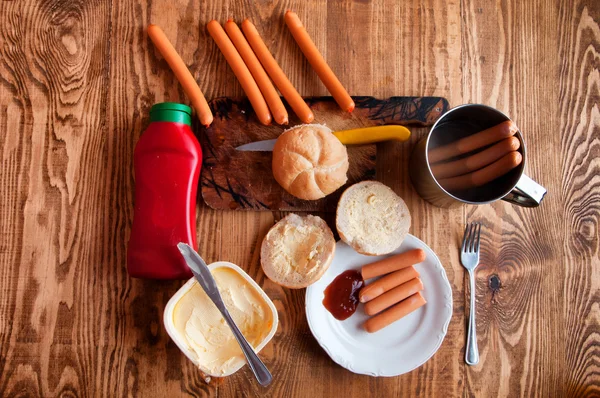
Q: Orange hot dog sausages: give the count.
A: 12